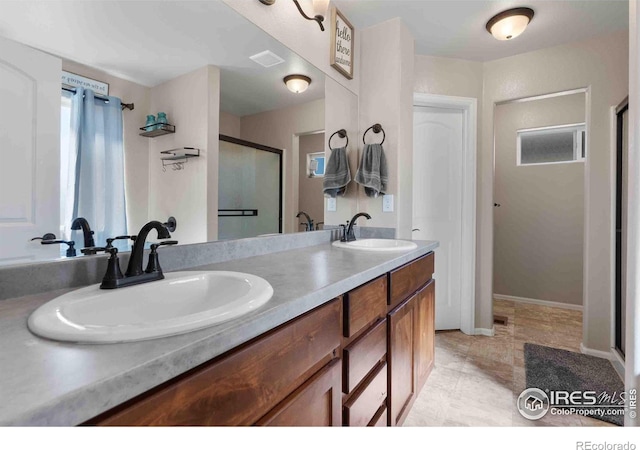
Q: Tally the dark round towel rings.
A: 2